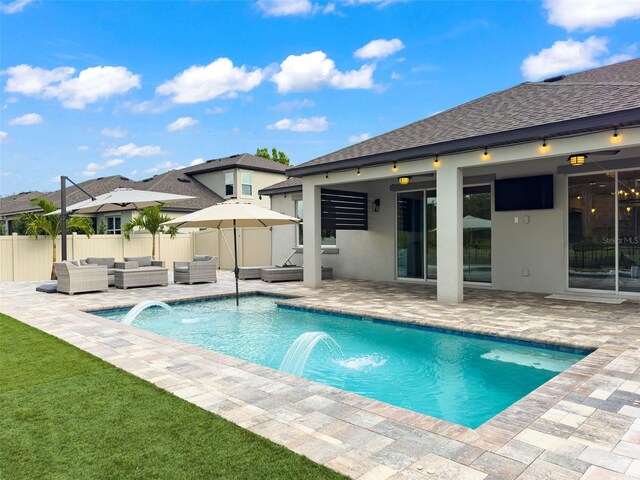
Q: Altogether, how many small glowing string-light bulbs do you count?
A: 6